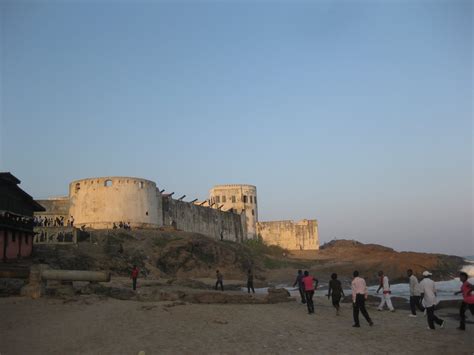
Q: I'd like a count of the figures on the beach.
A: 11